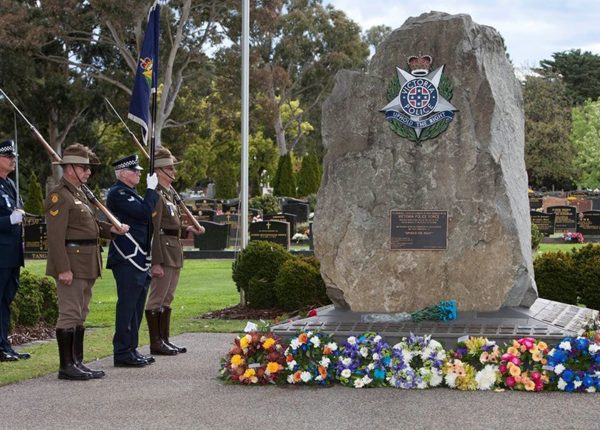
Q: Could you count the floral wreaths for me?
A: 7